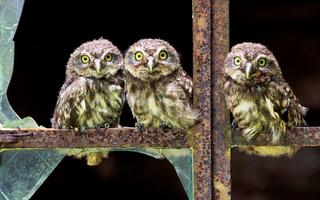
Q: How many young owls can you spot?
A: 3